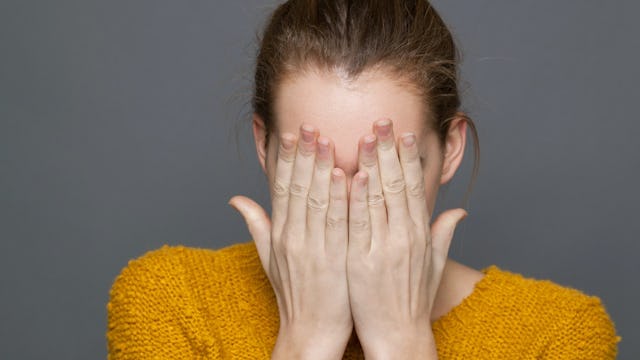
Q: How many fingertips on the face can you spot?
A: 8